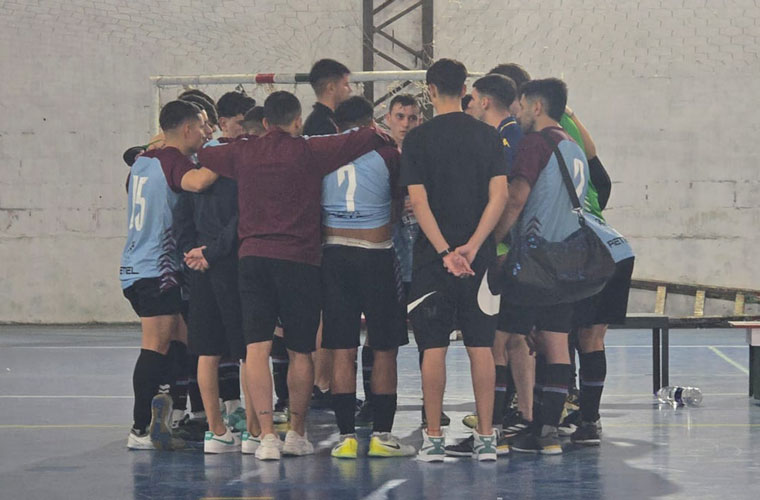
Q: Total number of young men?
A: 15